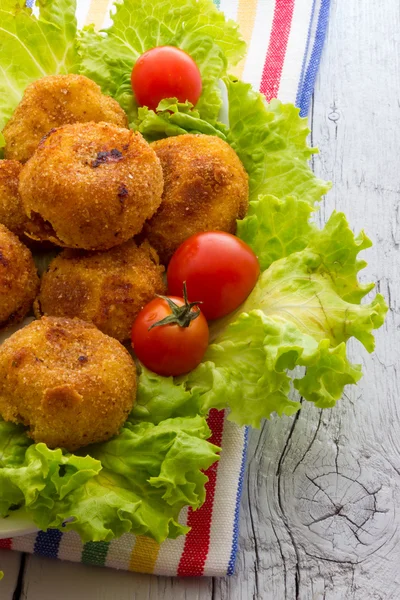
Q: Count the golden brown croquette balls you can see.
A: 7